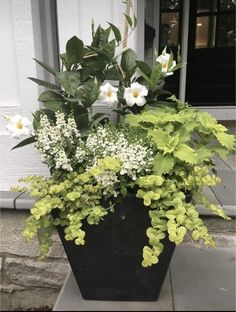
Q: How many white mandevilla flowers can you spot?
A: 4